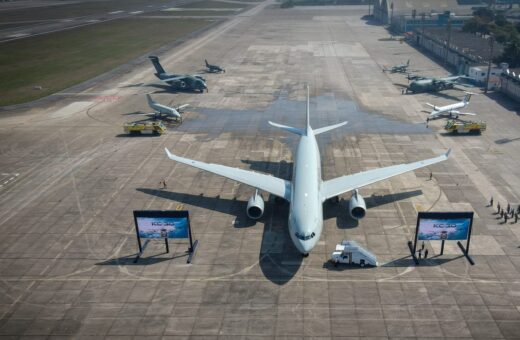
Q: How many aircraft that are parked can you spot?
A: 7